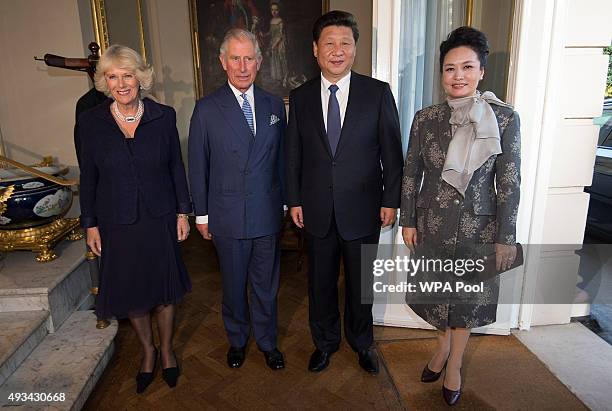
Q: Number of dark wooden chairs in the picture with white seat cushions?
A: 0